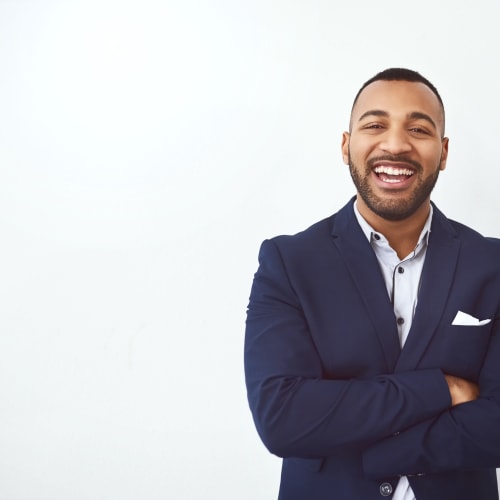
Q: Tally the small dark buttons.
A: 3